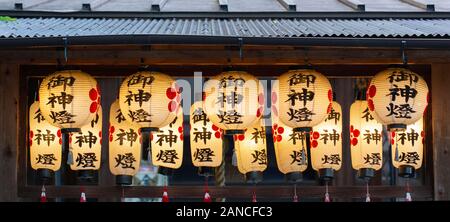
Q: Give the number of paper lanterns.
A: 15